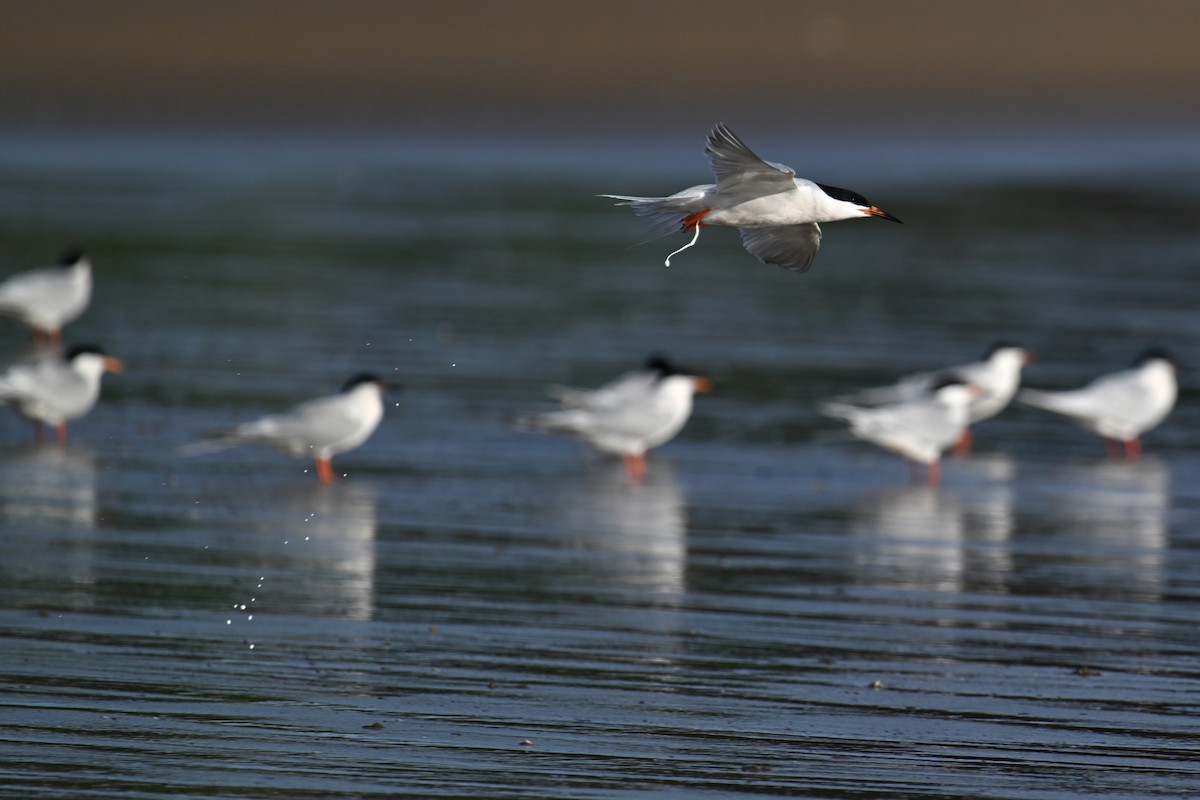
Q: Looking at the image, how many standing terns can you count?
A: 8